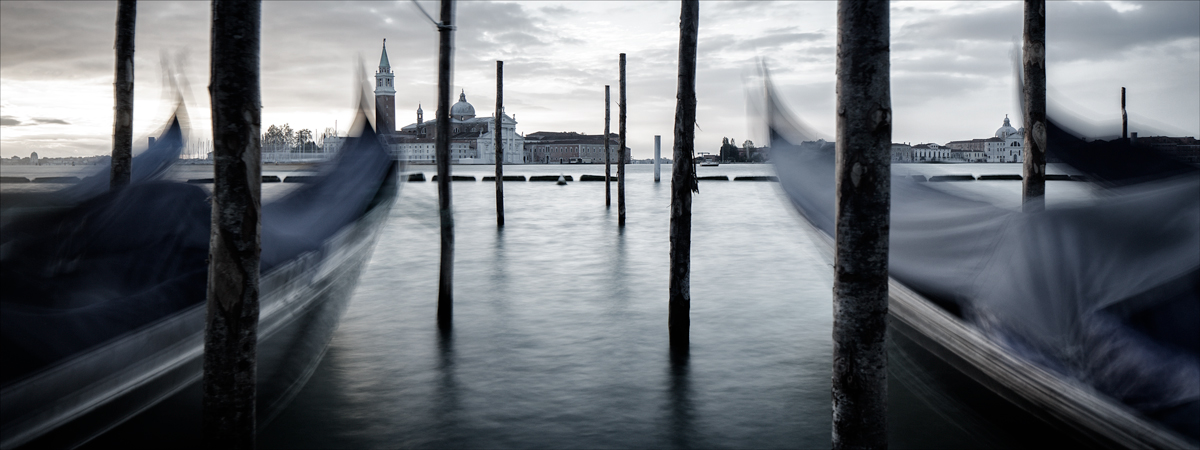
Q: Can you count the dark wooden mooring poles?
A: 10